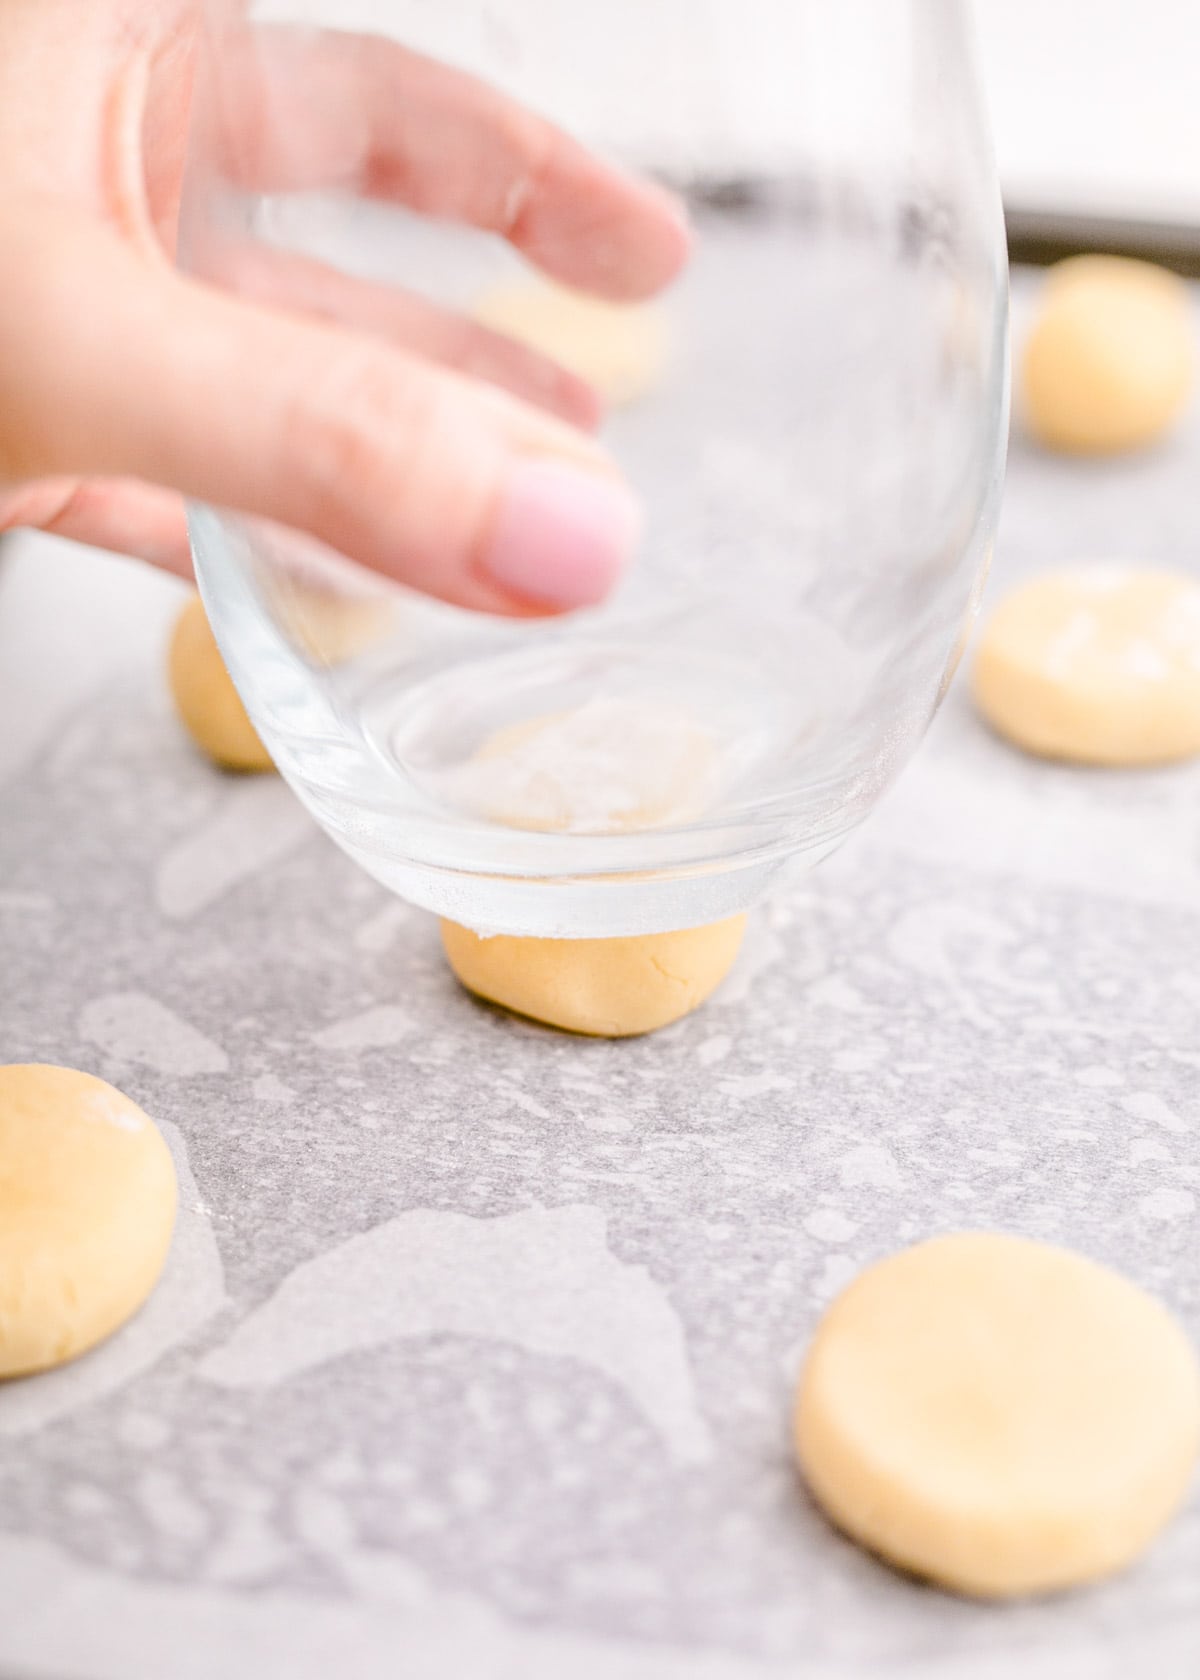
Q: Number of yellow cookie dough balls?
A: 7